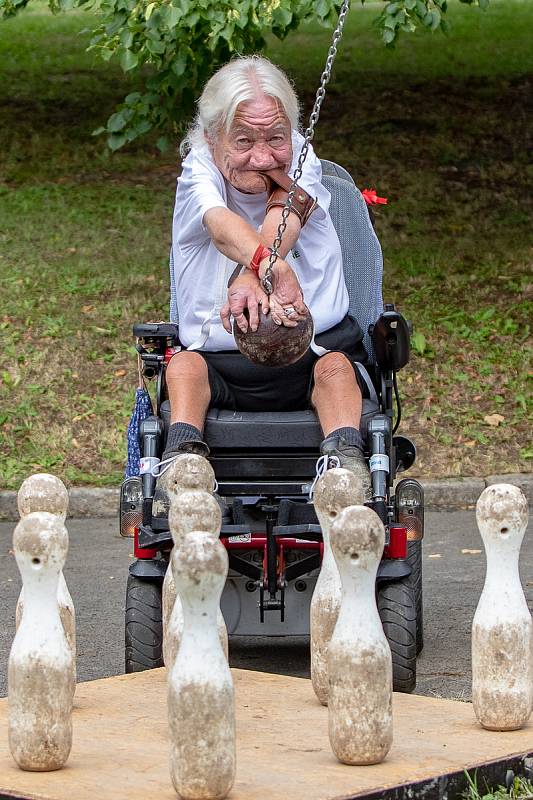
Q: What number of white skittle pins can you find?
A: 8